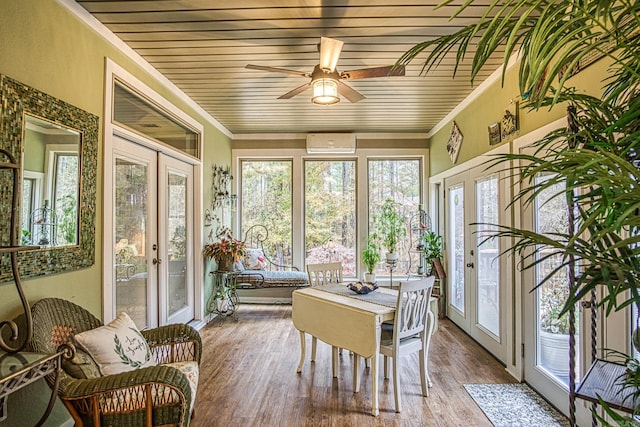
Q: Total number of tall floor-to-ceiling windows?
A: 3